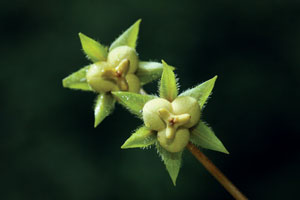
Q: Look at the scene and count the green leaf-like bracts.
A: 11